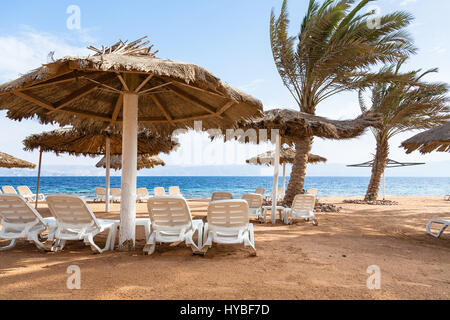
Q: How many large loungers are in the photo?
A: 4